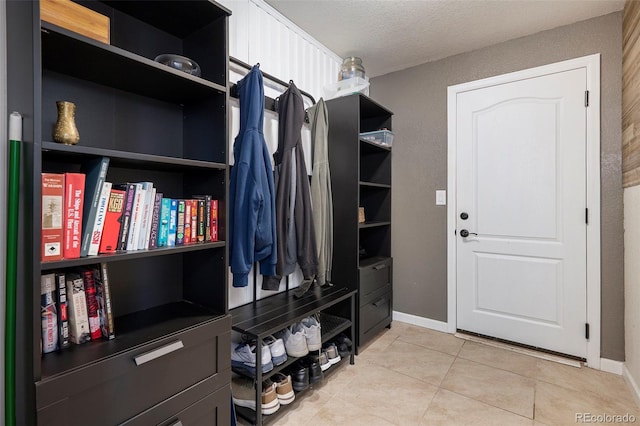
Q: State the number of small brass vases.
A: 1